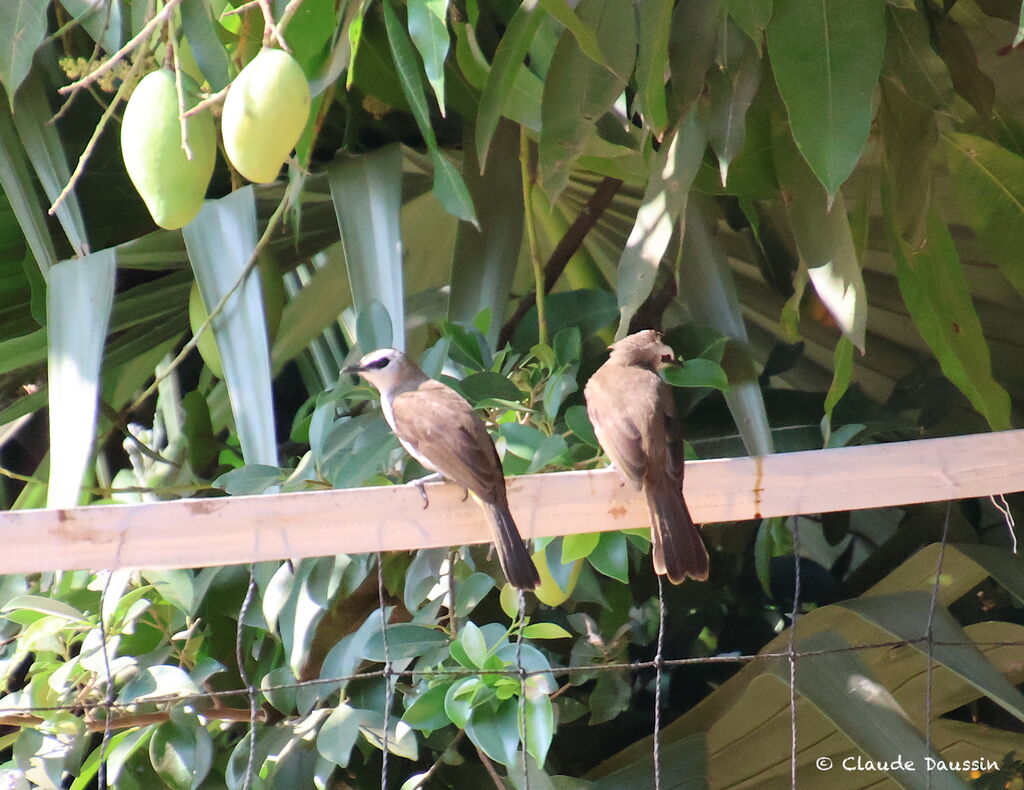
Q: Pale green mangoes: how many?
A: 2